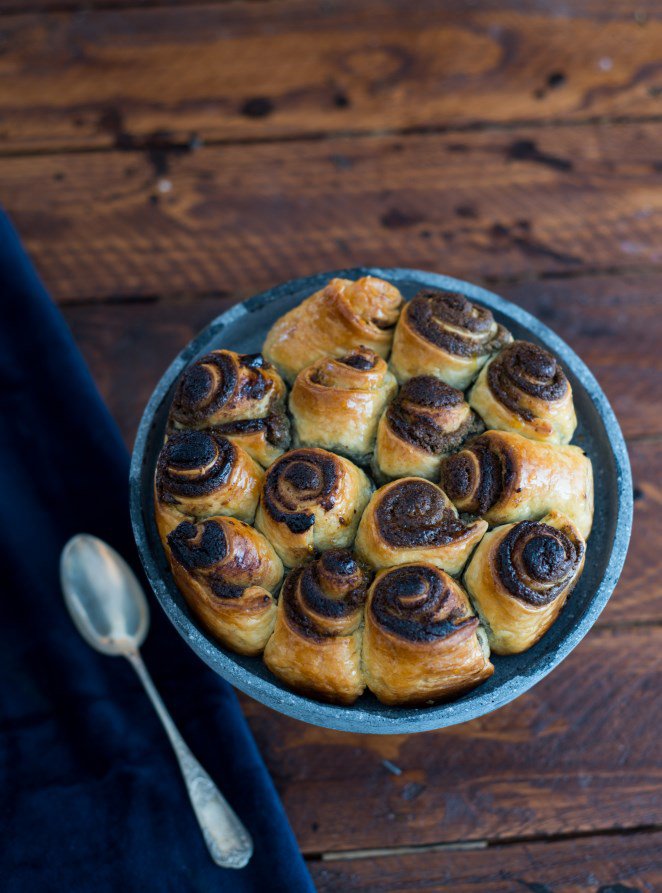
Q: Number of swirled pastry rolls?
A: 14